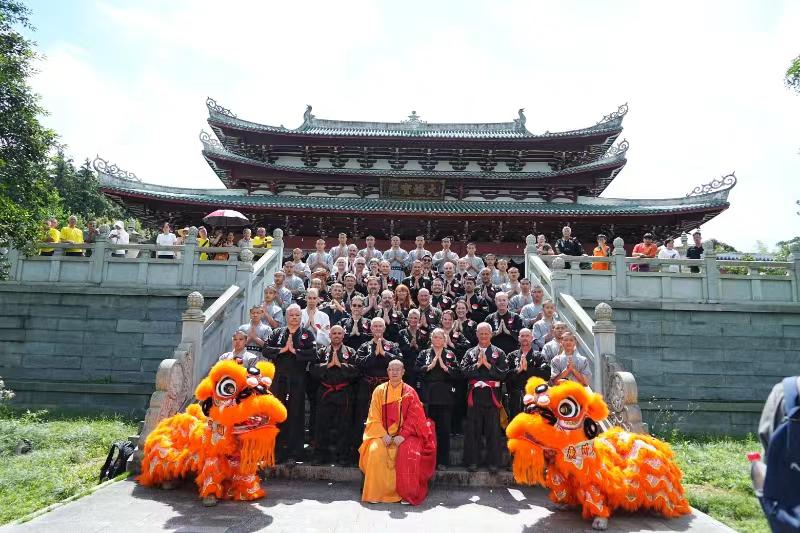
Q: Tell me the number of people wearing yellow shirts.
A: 4